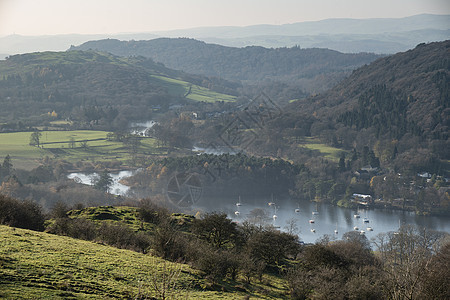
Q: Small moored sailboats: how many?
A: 15